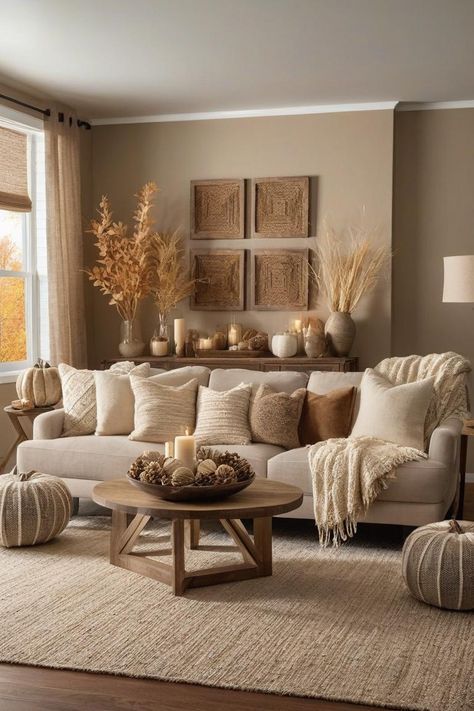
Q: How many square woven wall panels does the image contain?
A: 4